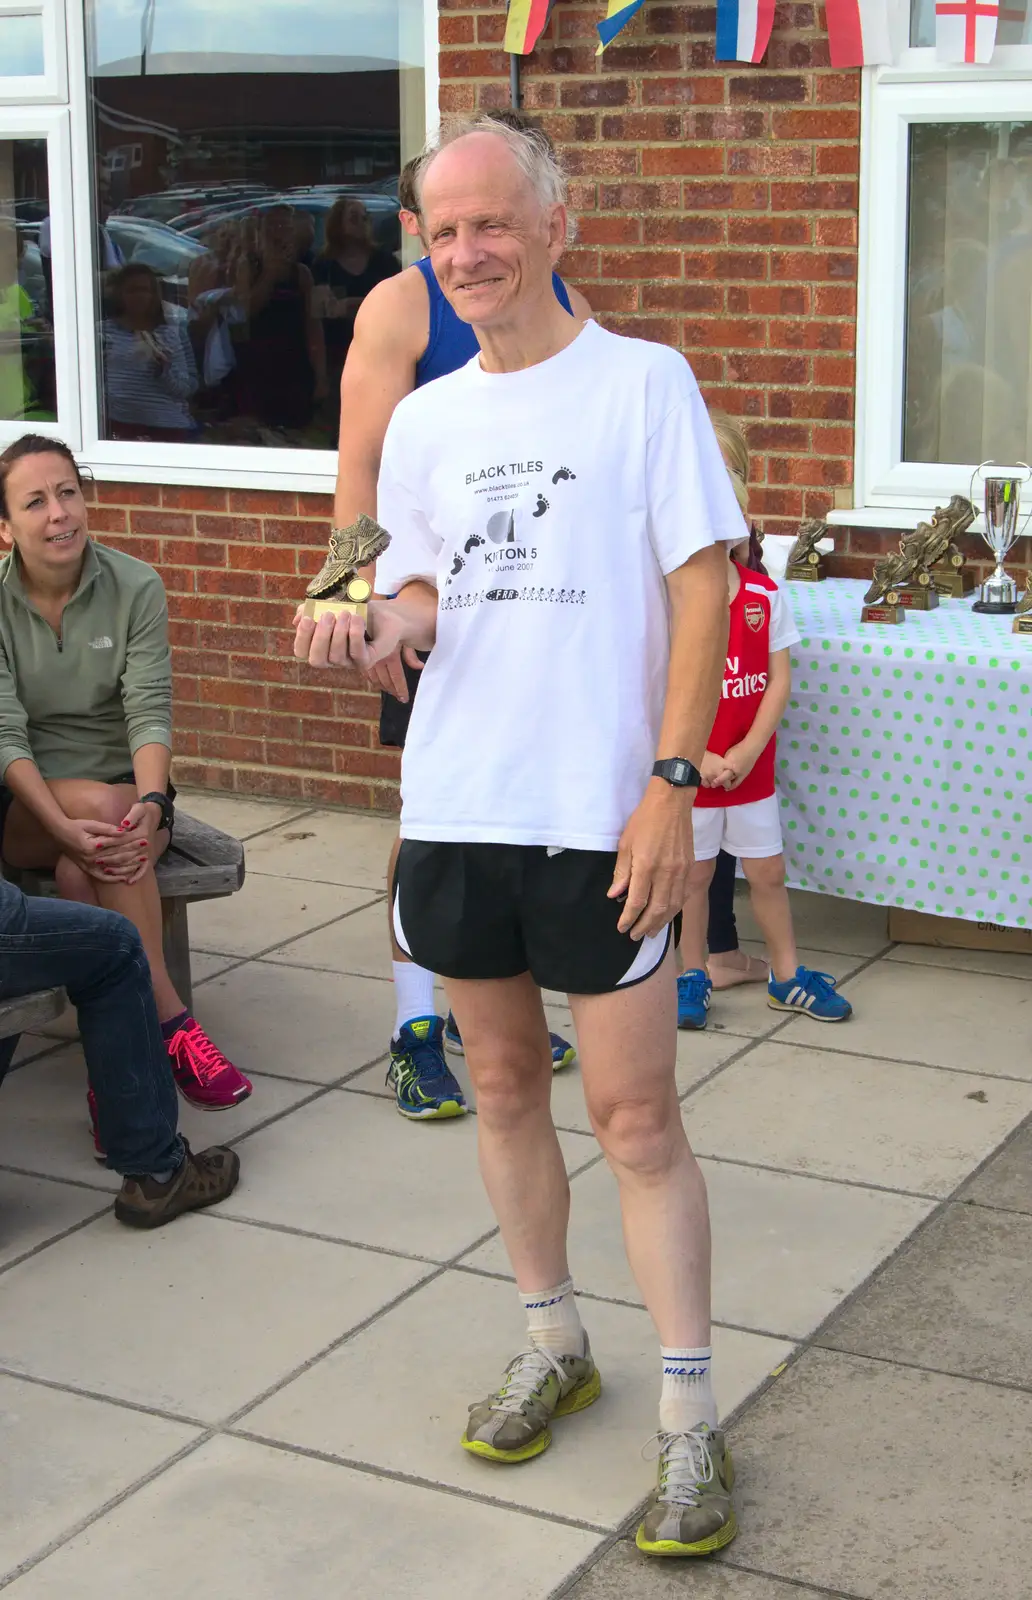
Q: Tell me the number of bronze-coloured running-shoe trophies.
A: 6